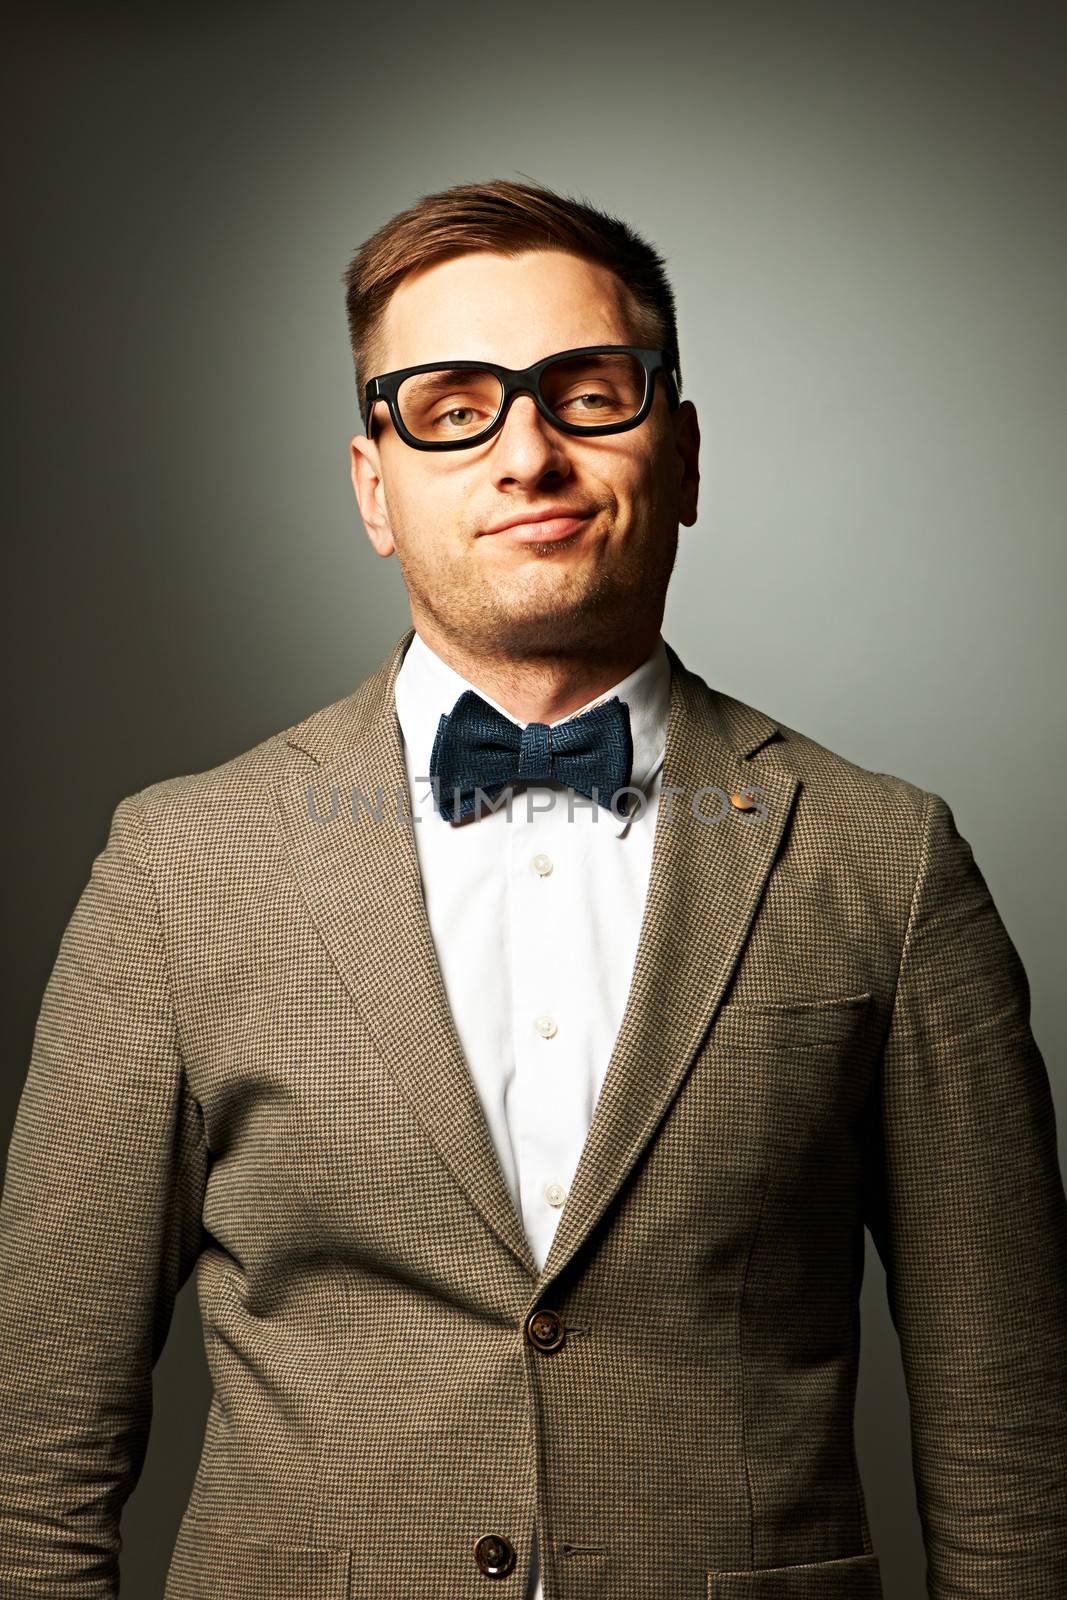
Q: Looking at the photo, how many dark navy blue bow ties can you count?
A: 1